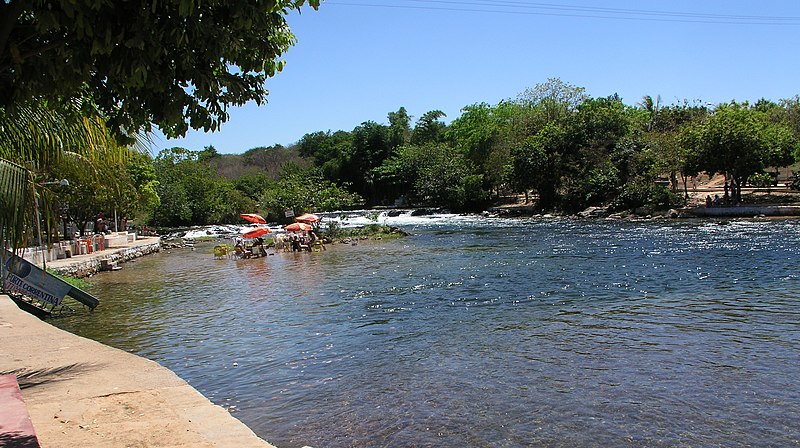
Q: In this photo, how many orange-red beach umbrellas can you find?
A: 4